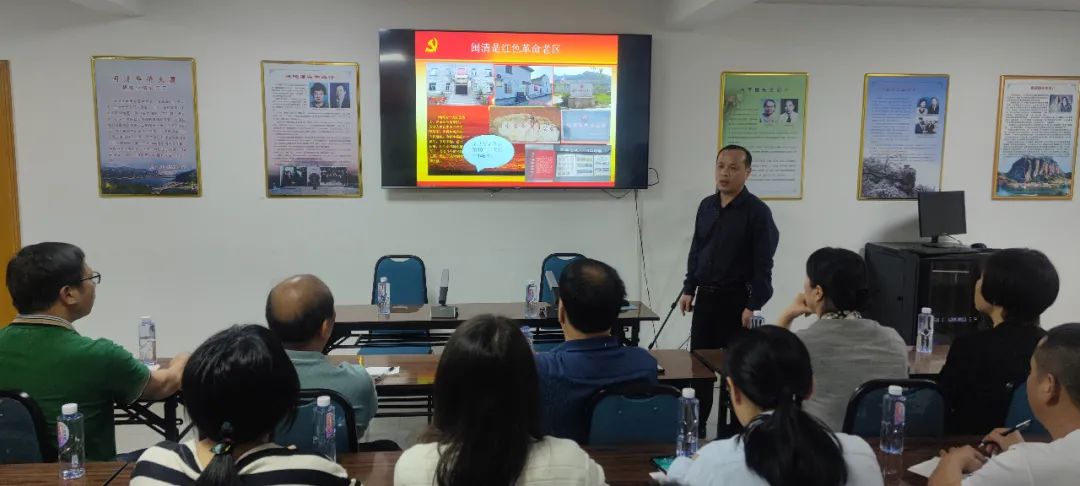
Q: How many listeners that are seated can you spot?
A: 9